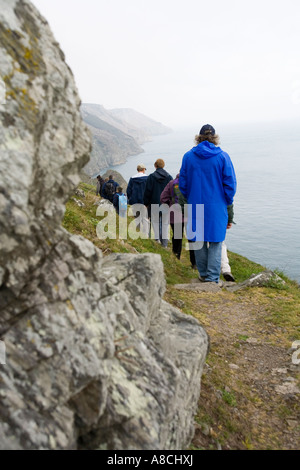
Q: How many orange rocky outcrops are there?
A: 0